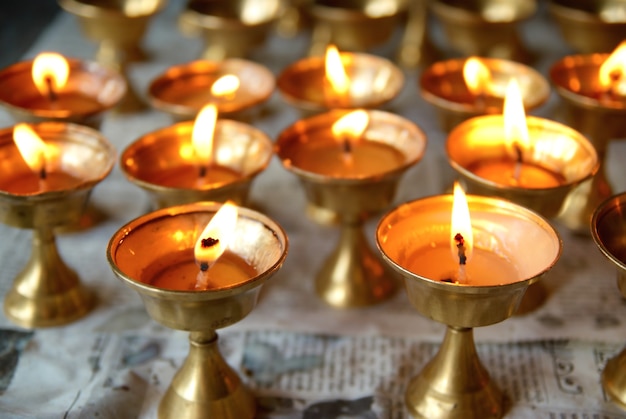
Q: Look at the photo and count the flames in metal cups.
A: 11